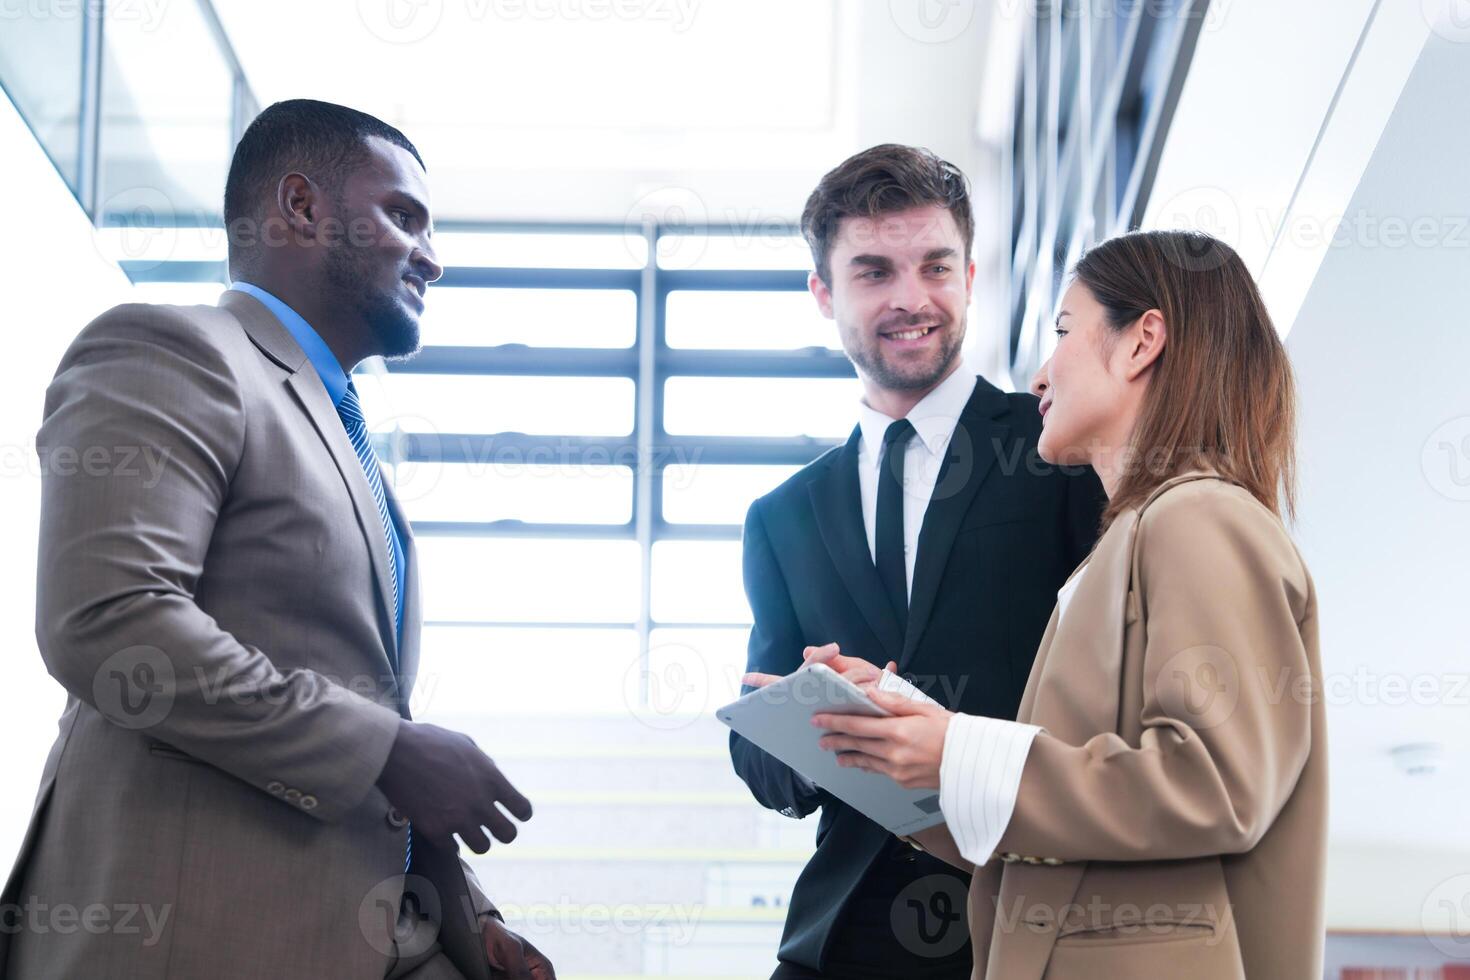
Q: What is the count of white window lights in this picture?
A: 12